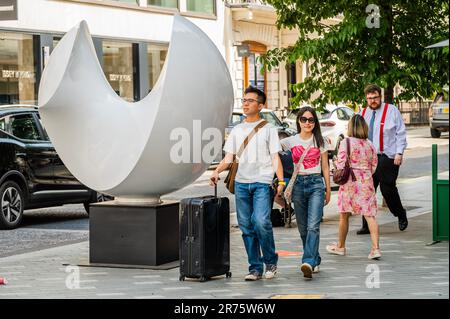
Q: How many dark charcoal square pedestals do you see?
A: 1